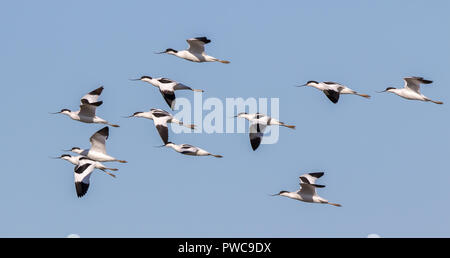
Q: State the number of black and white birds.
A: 11